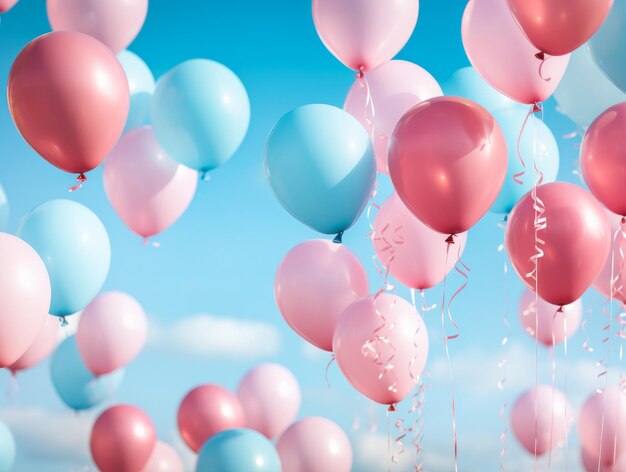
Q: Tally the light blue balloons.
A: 12